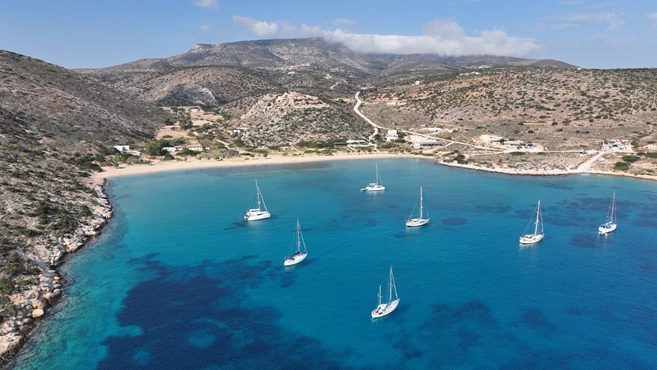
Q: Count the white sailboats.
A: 7